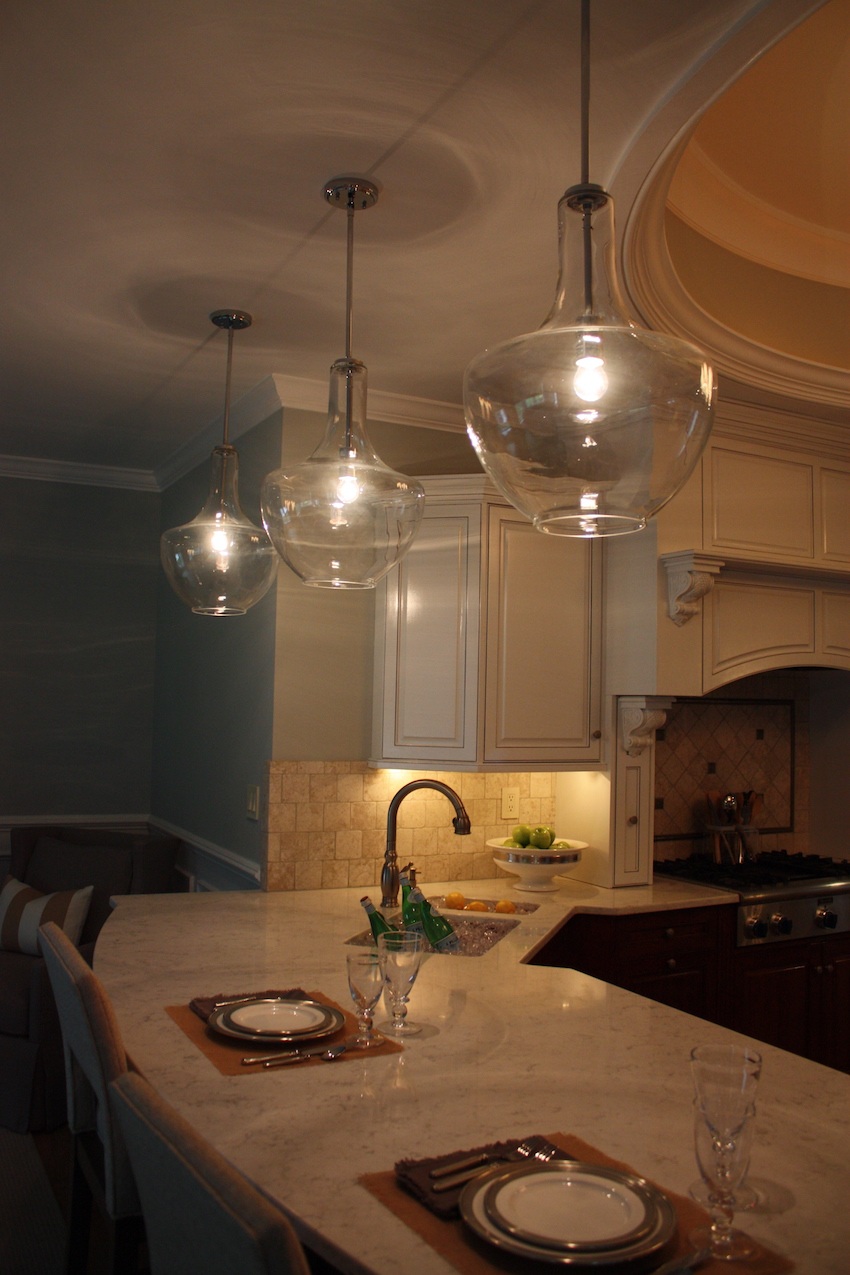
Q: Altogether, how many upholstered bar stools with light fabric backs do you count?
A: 2